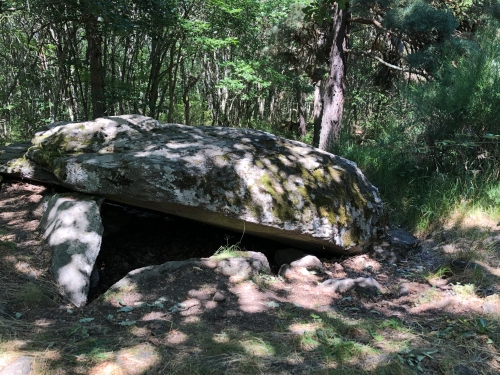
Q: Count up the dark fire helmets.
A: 0